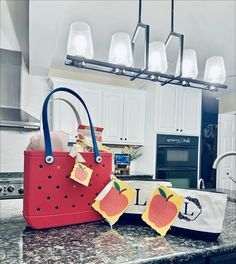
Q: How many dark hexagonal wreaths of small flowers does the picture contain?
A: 1